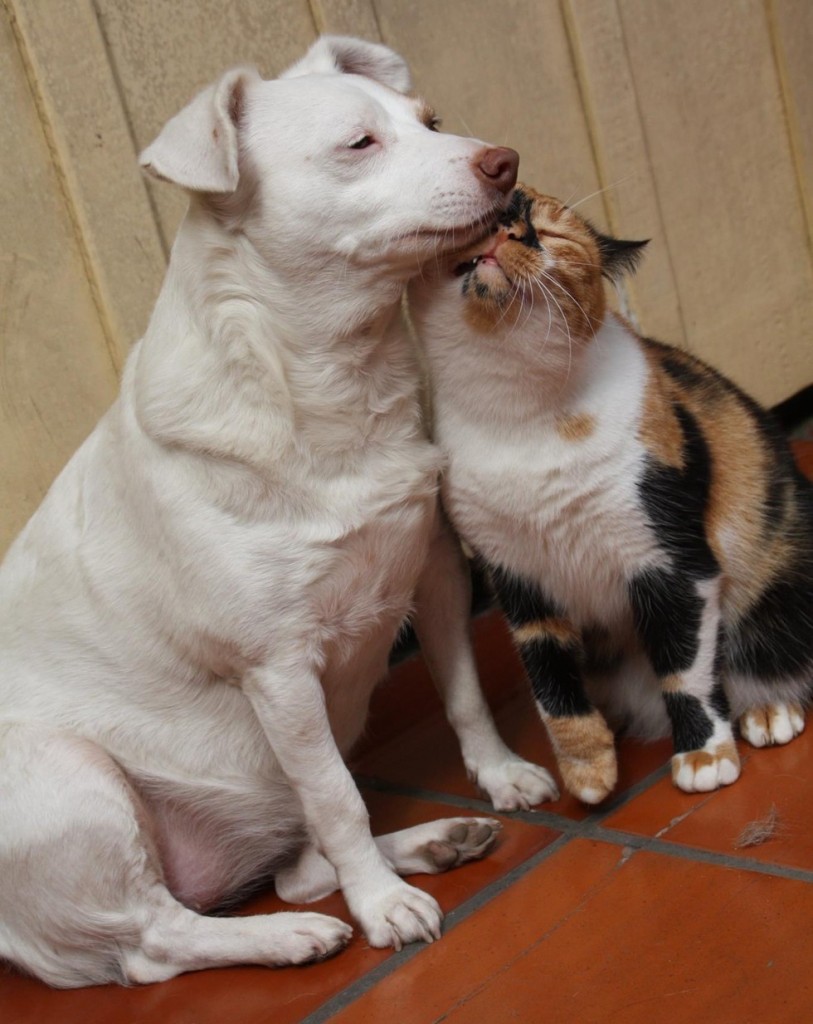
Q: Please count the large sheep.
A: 0